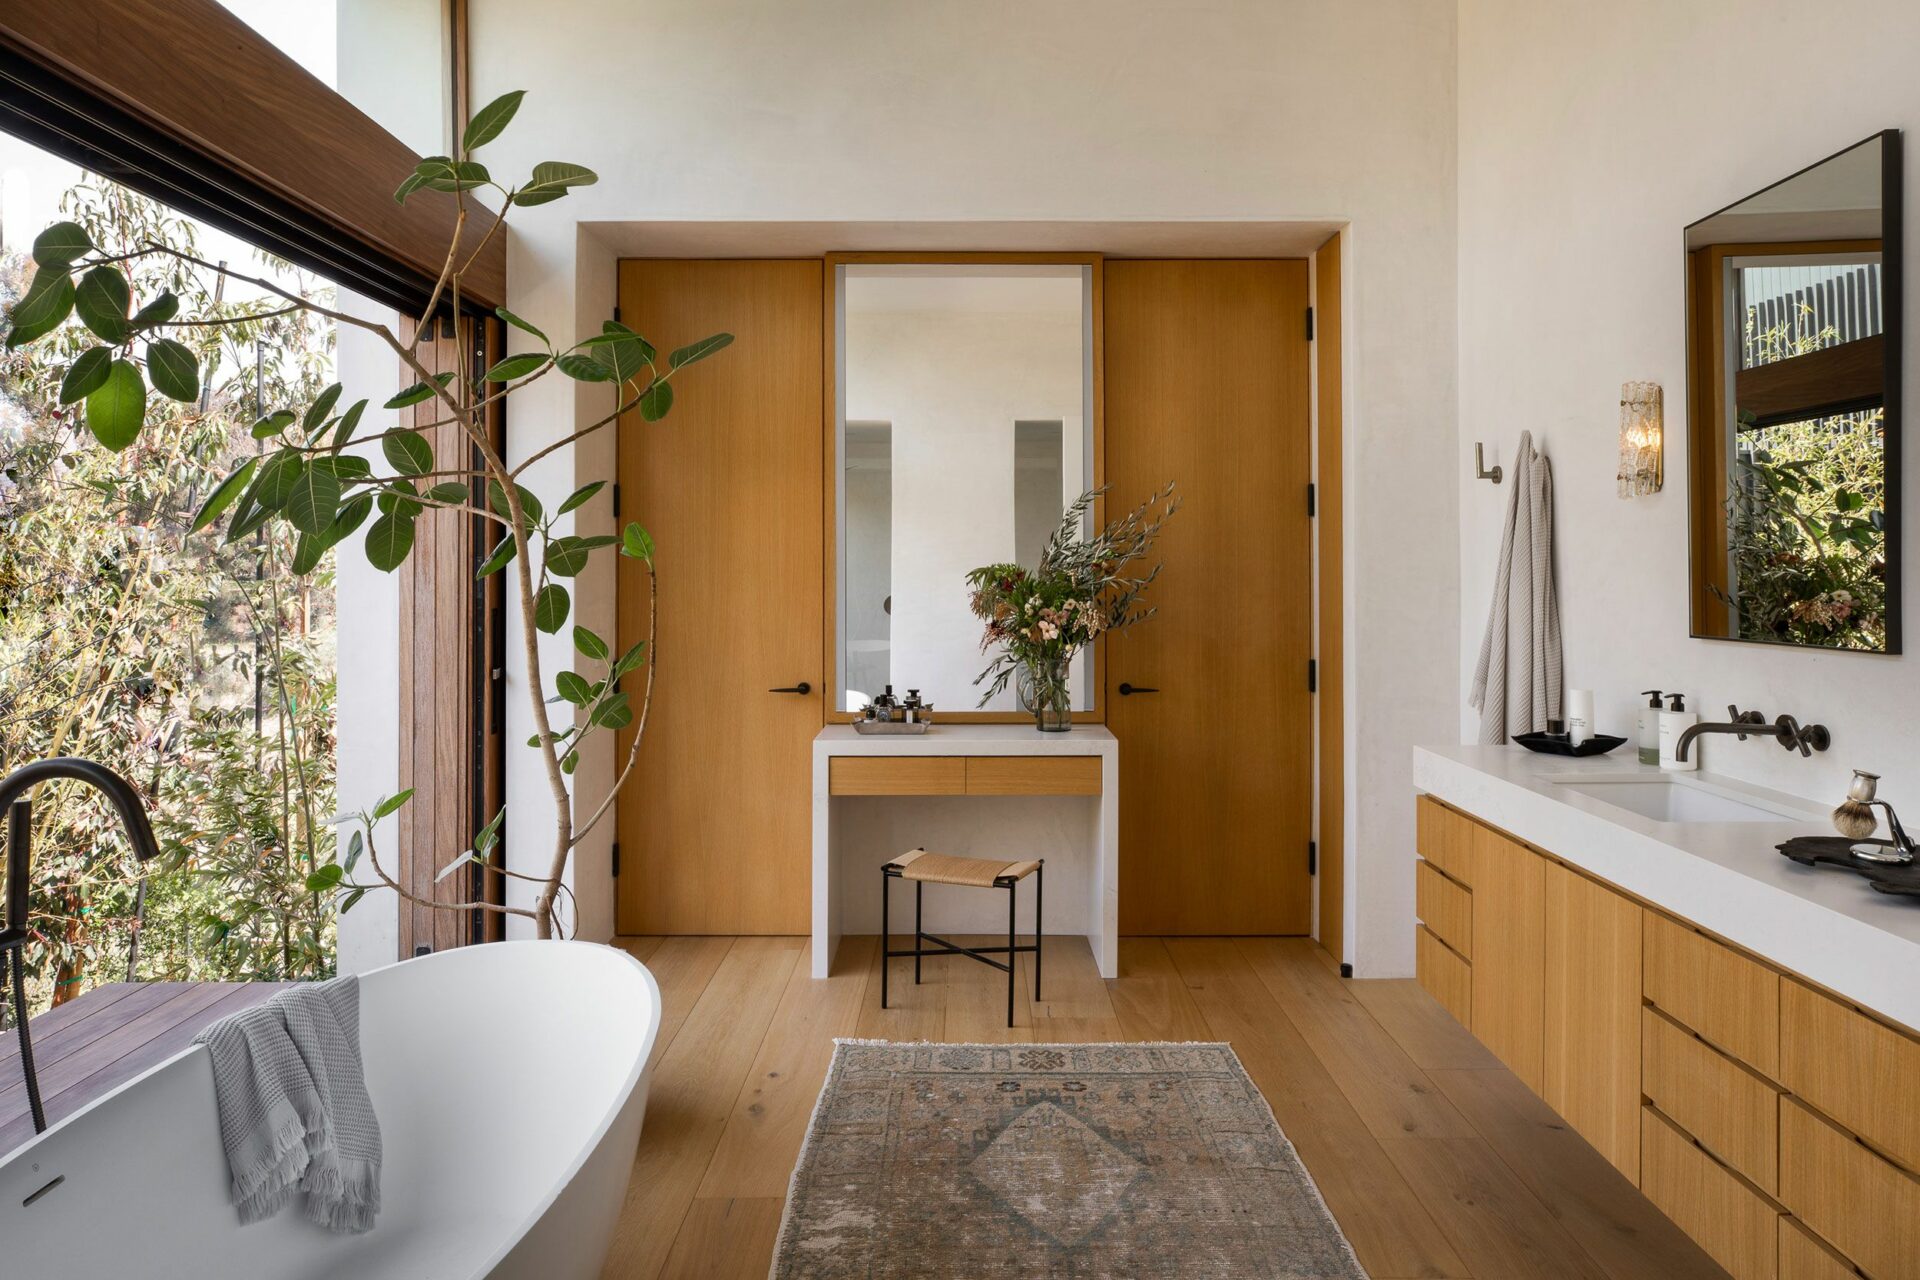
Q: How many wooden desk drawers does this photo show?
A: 2